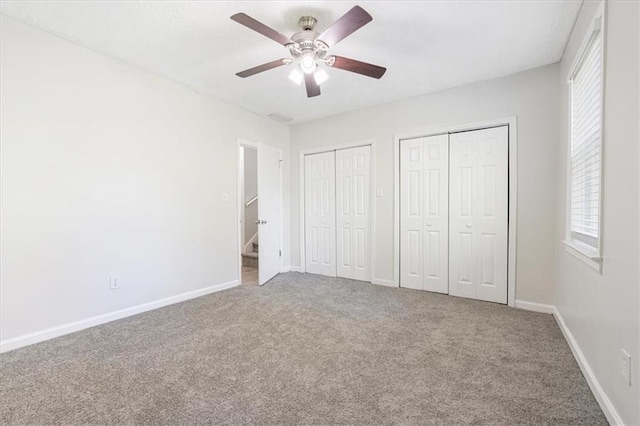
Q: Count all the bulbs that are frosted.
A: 3